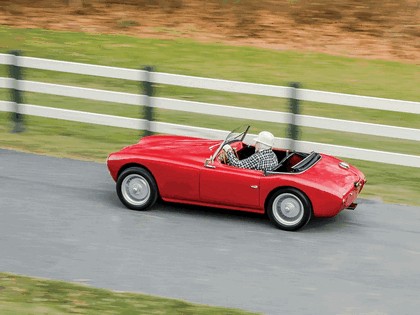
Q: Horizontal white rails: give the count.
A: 3